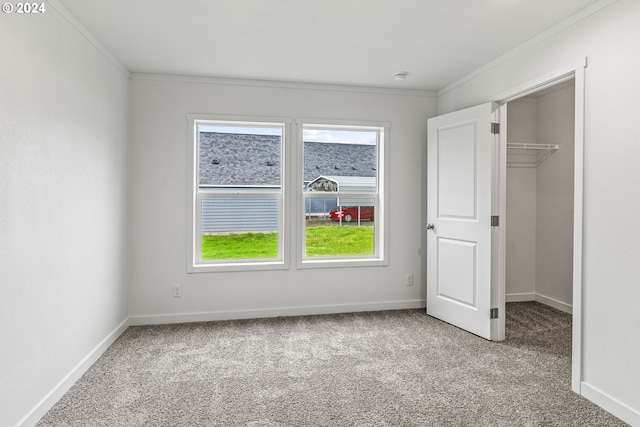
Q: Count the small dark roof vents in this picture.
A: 6